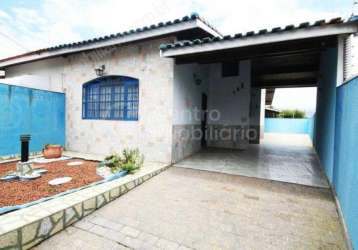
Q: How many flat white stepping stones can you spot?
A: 2